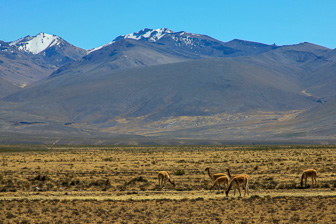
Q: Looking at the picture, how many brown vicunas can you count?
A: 6